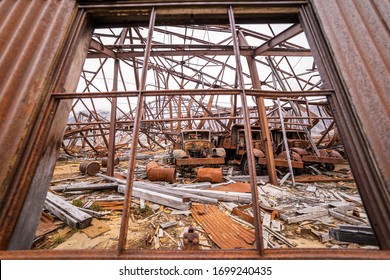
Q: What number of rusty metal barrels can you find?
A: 5